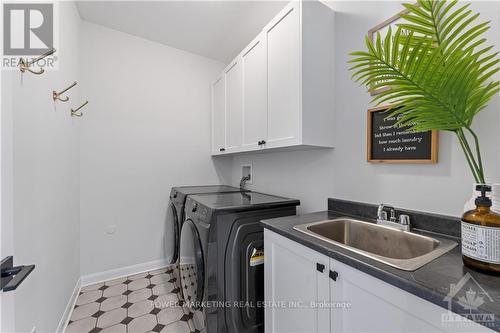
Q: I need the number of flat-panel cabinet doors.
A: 6